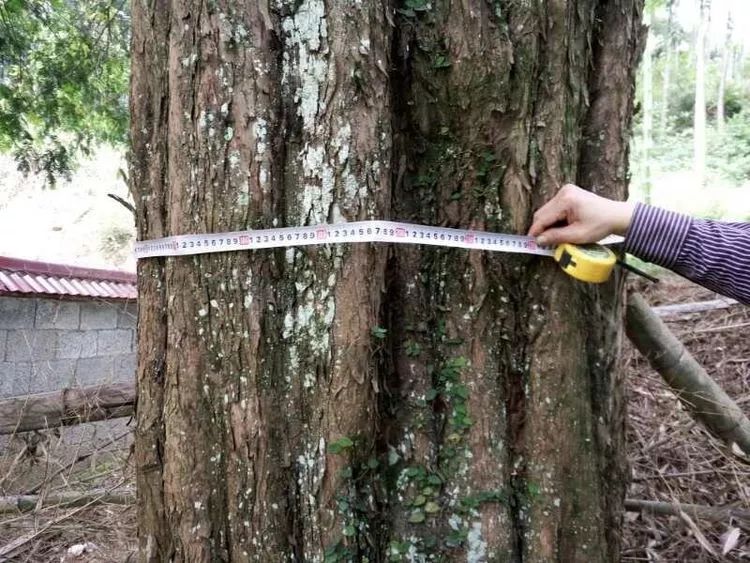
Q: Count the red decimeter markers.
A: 6